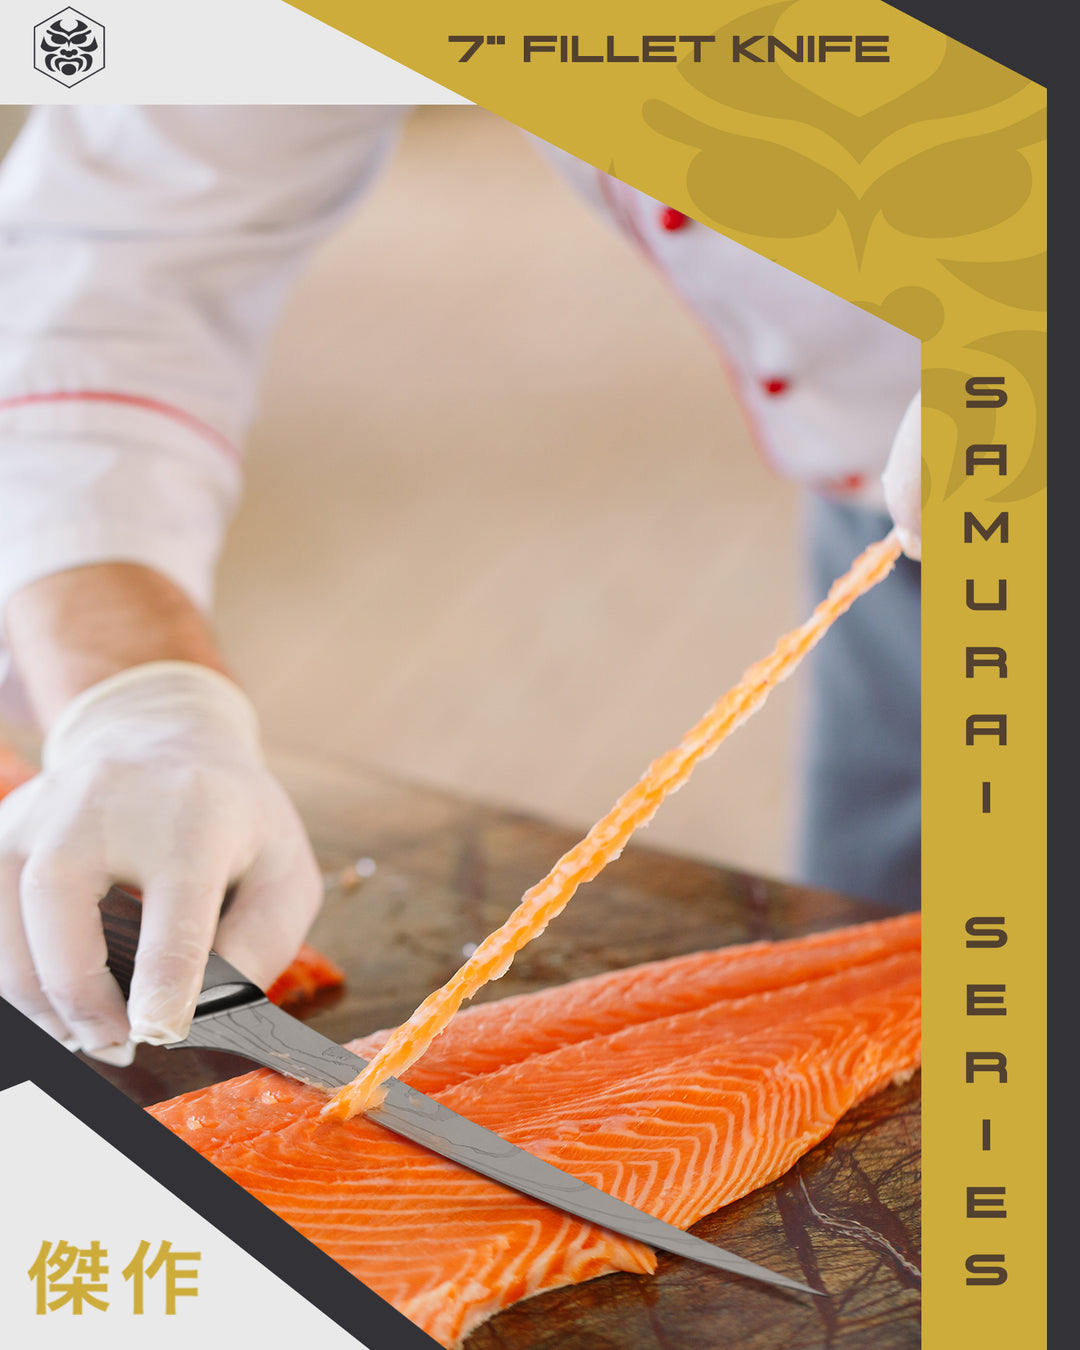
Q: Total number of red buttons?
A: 3